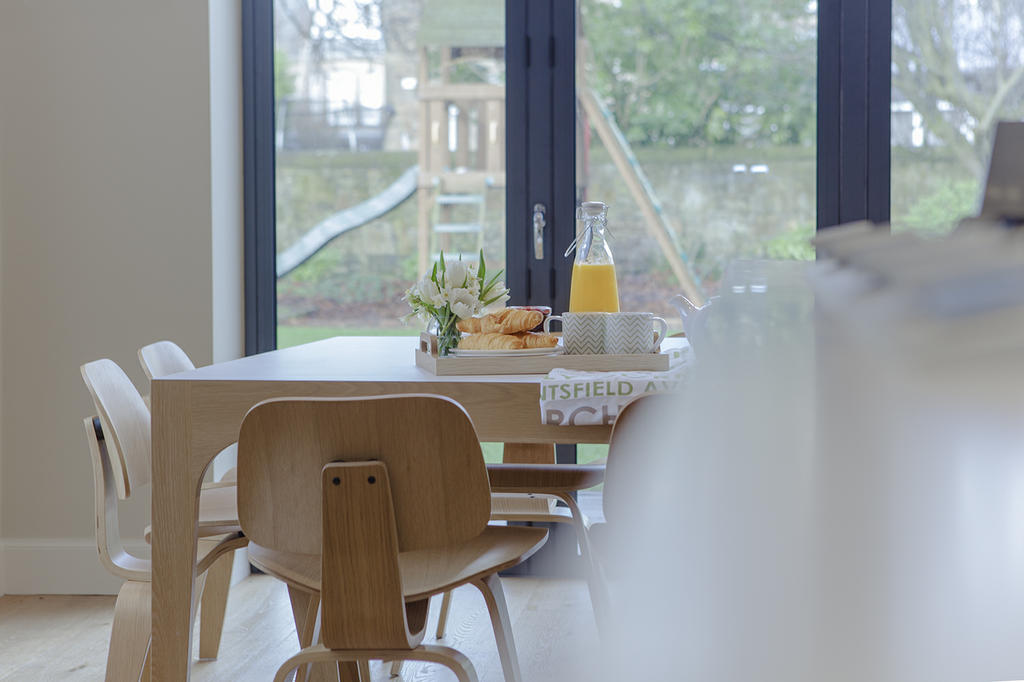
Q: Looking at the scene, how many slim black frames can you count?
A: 3